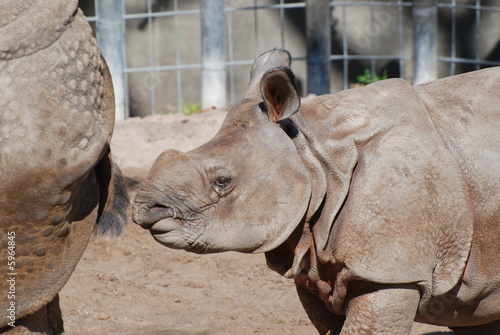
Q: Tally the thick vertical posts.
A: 4